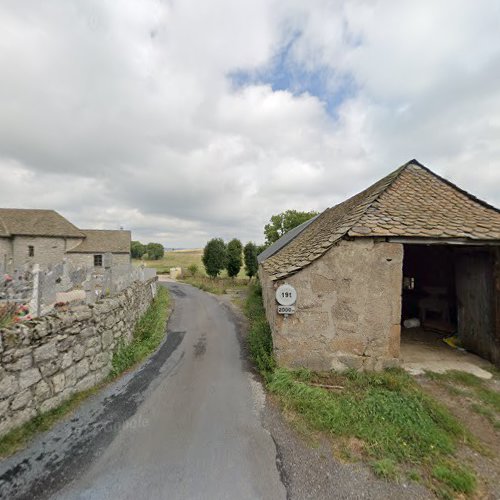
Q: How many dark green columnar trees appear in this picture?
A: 3